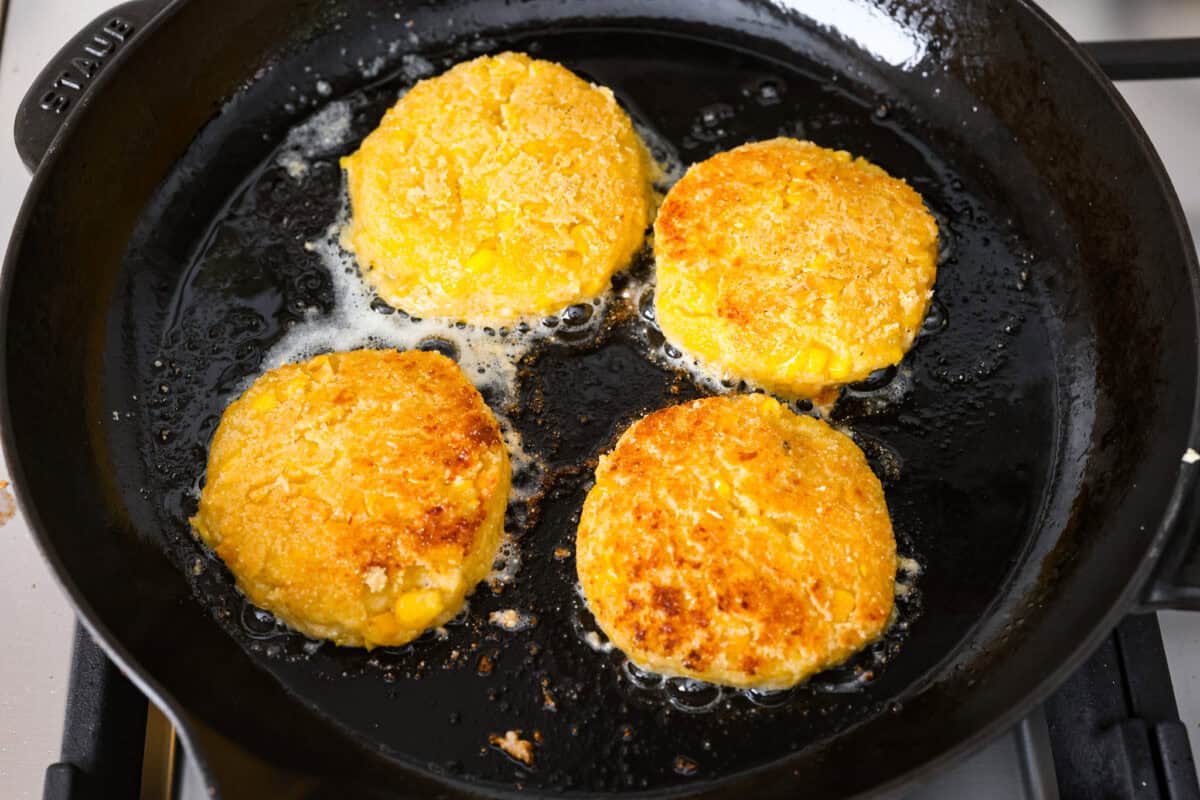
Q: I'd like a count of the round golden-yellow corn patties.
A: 4